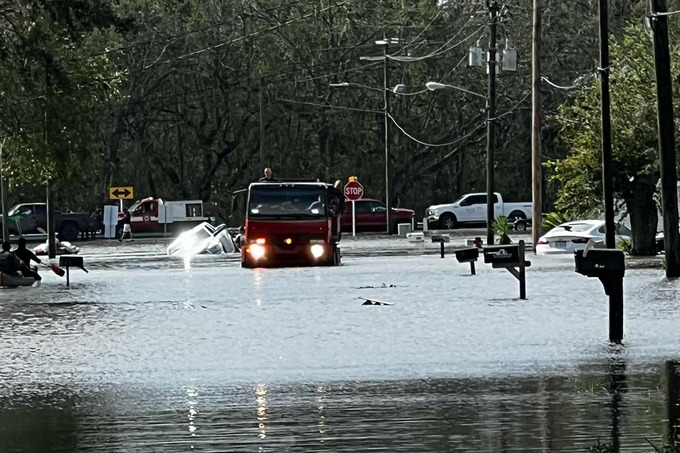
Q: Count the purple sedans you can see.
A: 0